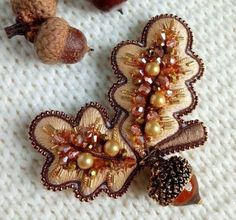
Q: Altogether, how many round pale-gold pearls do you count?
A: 5